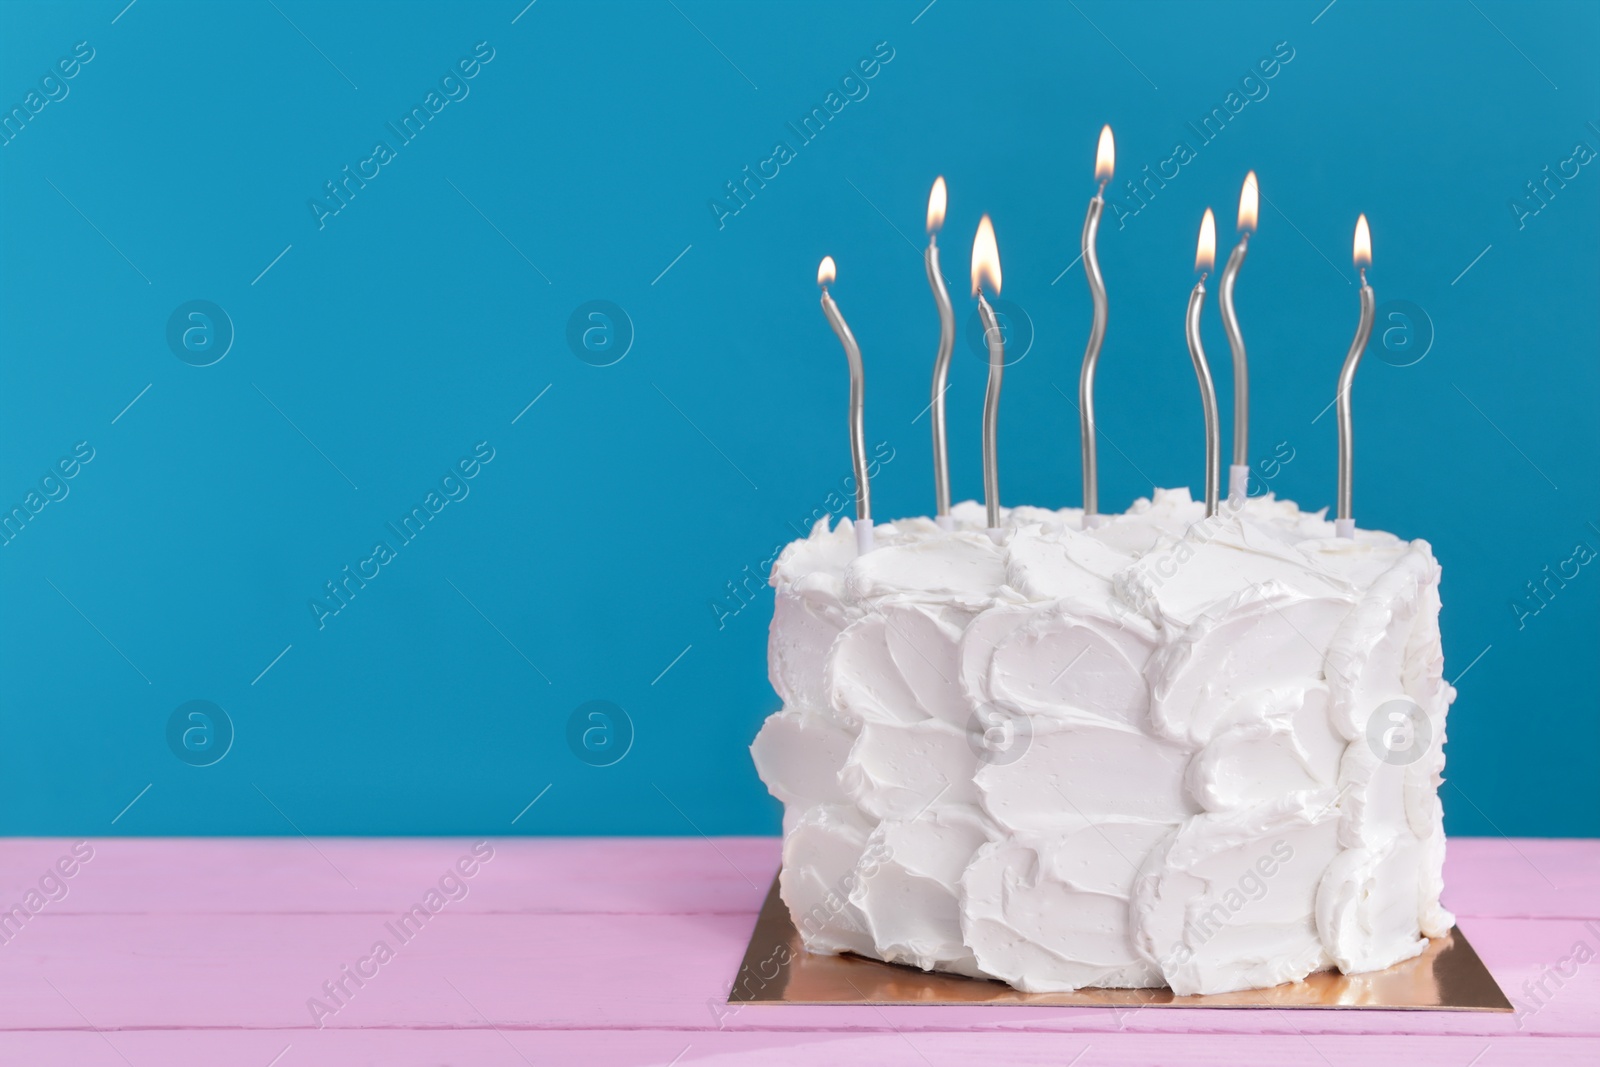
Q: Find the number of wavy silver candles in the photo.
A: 7